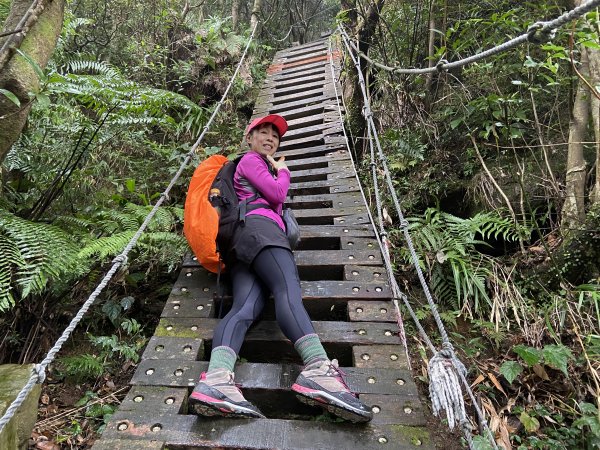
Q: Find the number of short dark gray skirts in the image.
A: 1